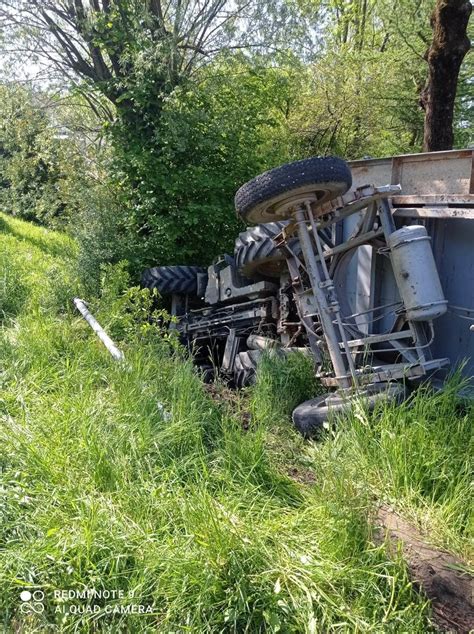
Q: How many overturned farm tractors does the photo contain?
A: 1